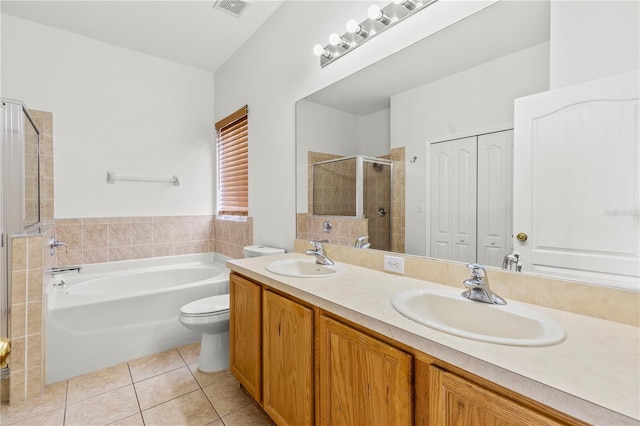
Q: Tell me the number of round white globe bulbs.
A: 5